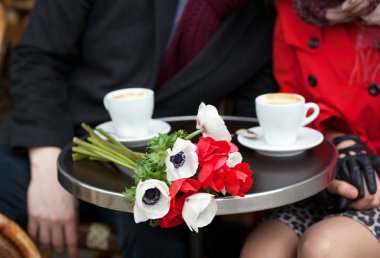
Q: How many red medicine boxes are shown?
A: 0